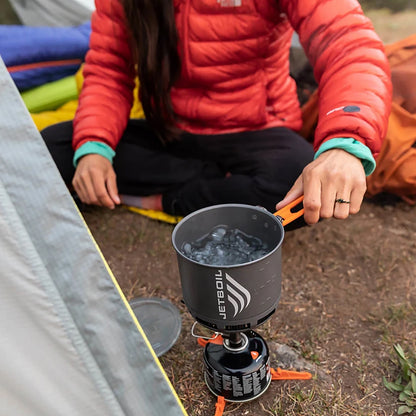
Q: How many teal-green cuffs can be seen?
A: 2